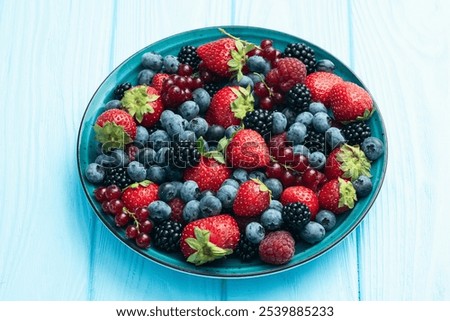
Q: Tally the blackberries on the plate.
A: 13